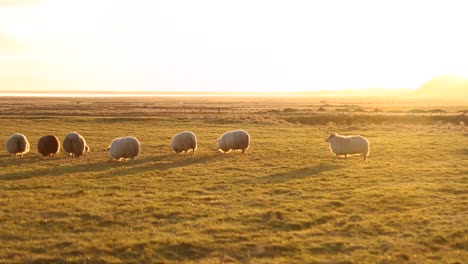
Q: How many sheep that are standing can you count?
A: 7